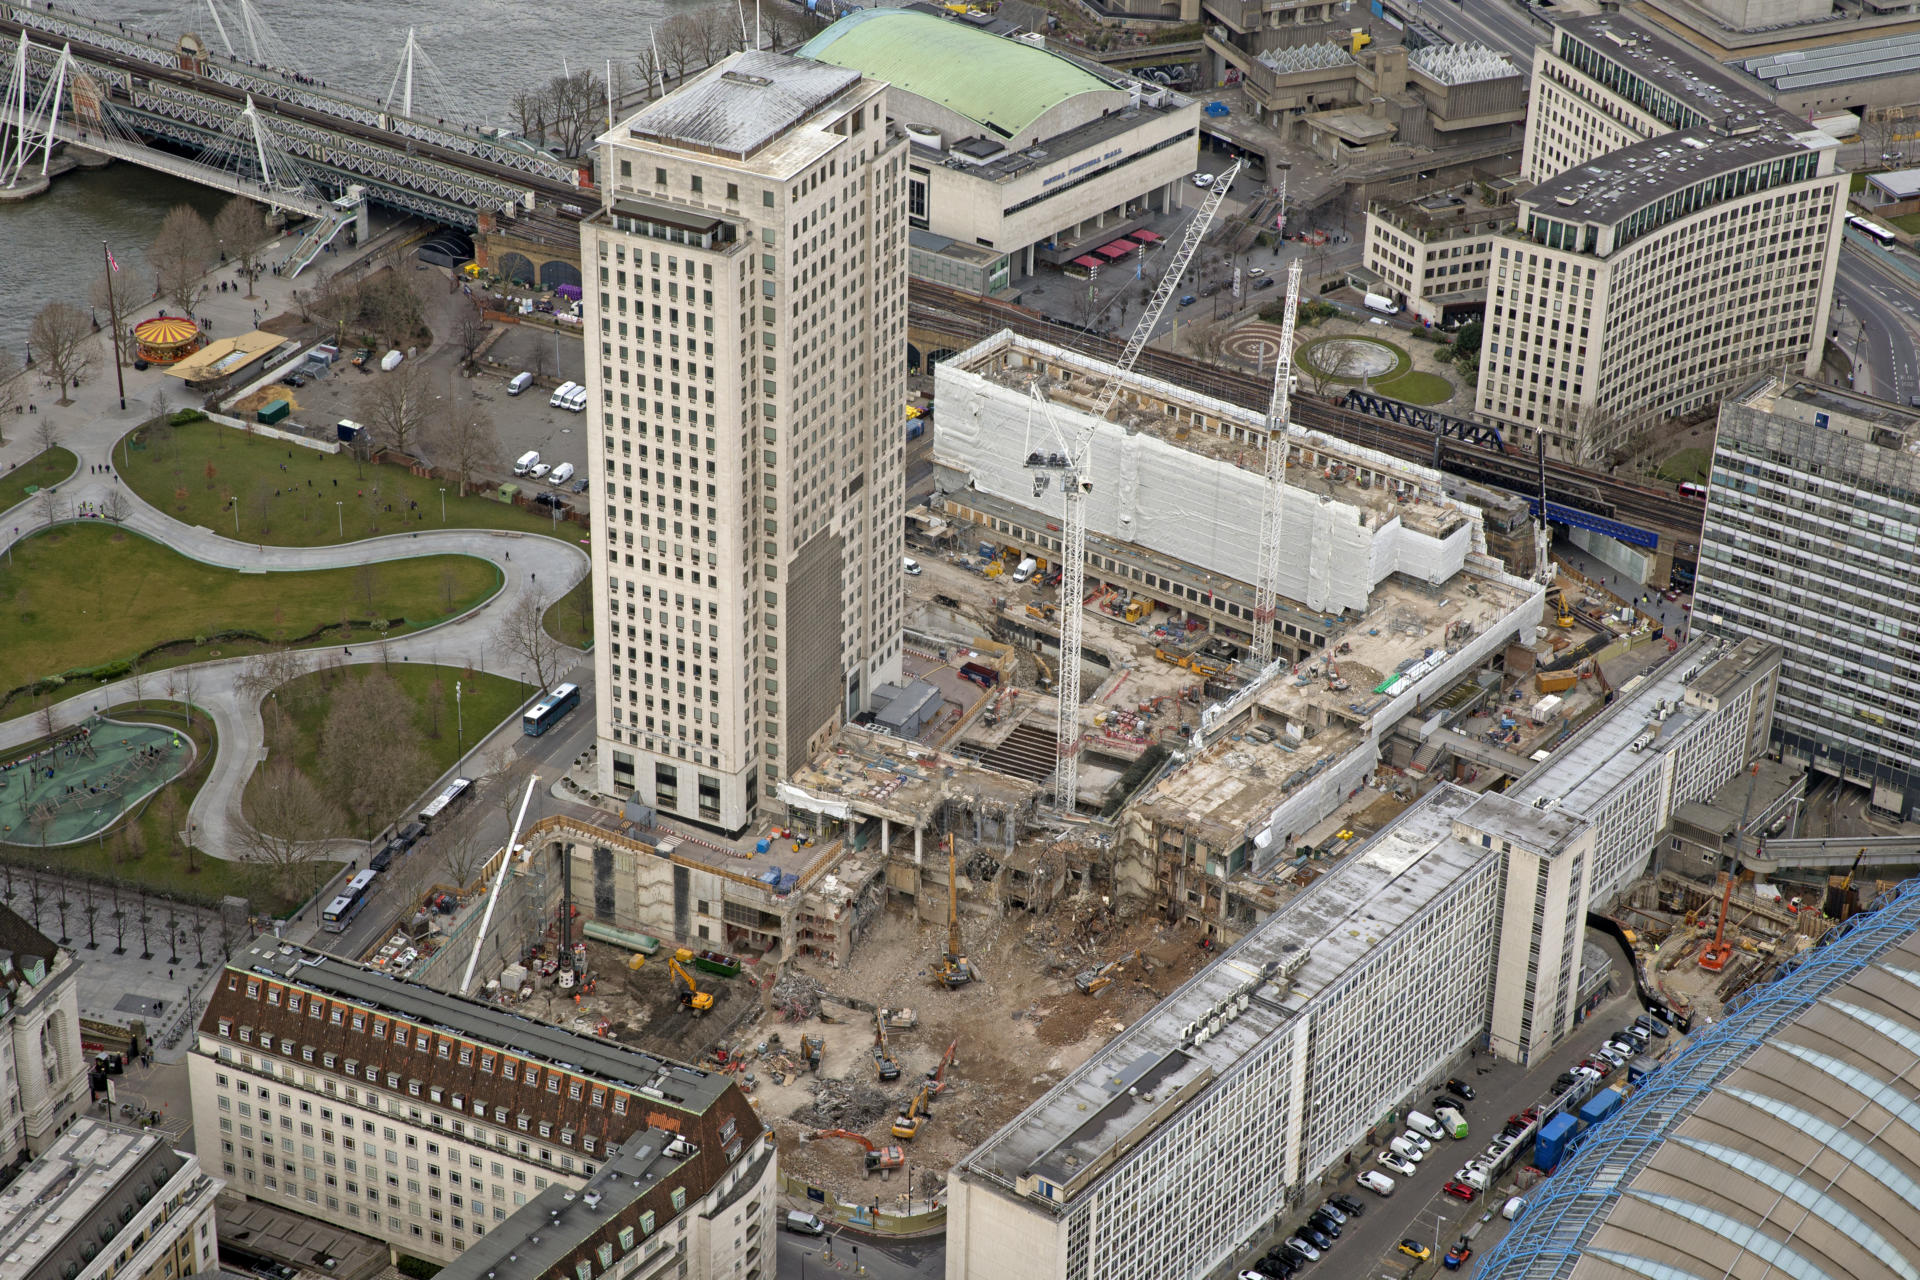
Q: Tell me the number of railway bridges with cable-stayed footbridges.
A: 1